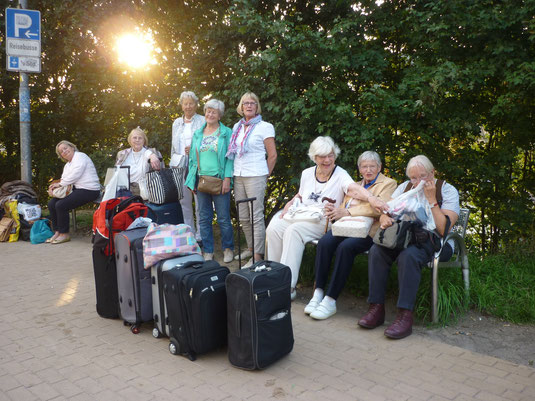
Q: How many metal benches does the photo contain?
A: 2